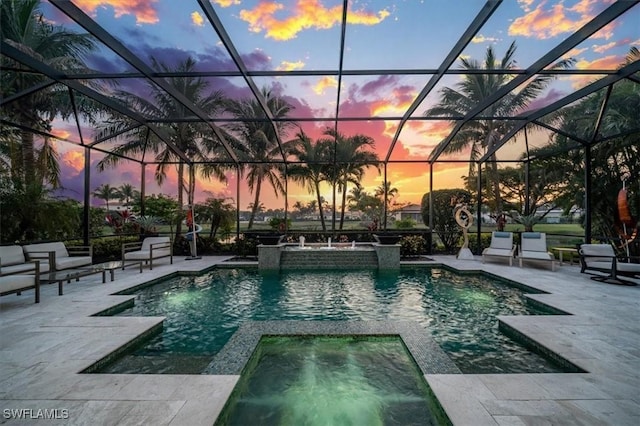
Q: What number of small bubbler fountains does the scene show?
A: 3